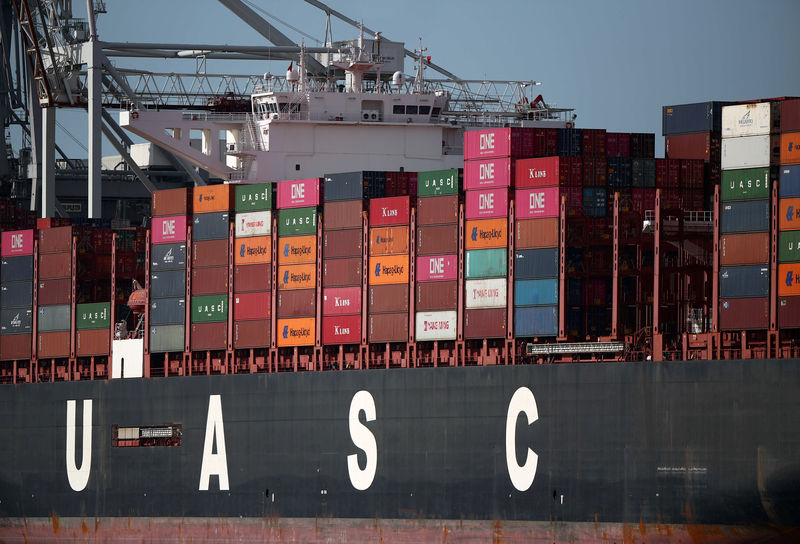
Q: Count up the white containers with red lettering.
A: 3